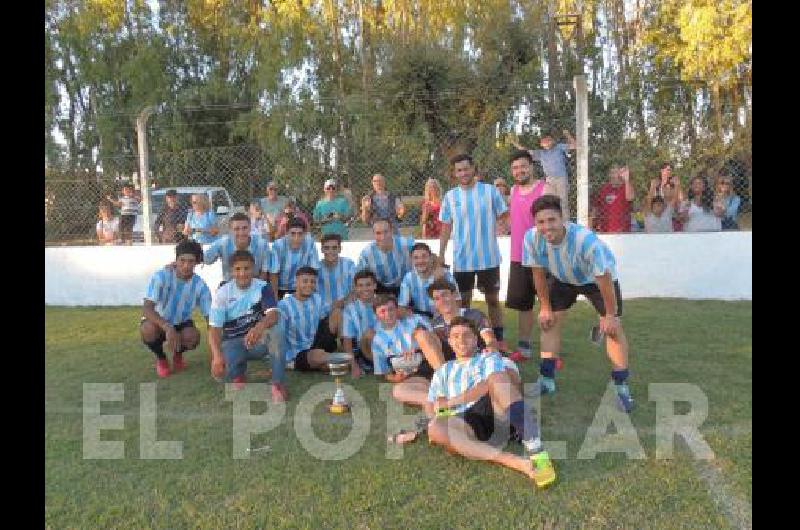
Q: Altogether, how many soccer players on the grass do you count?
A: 15